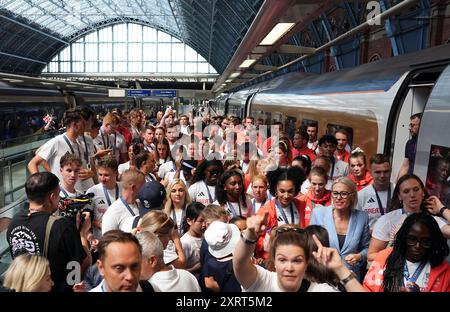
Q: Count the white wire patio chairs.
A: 0